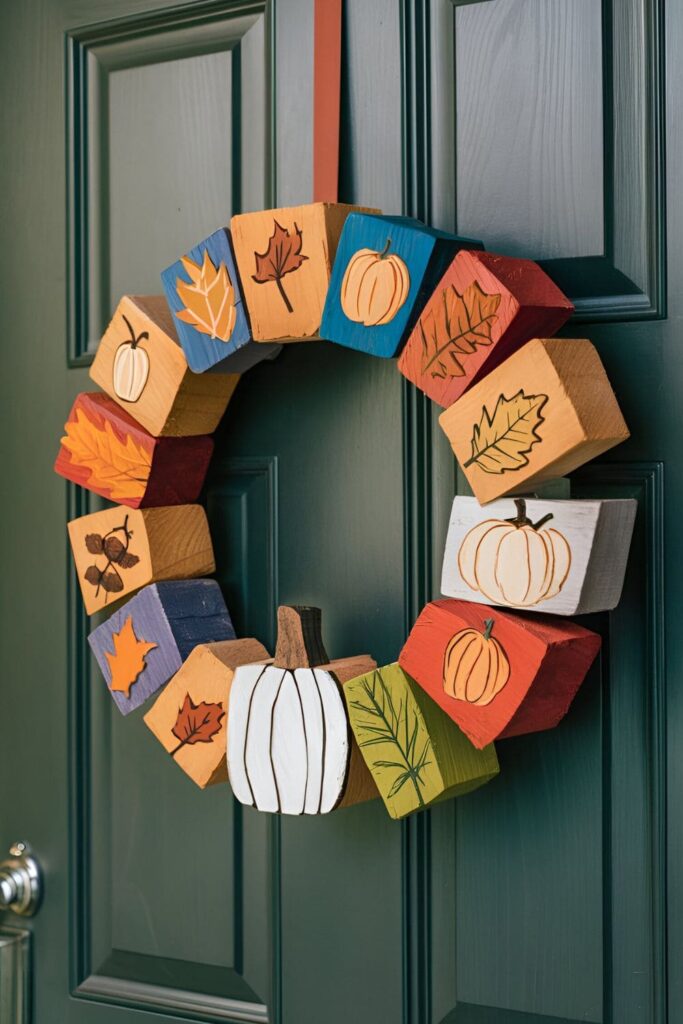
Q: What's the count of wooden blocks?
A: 14